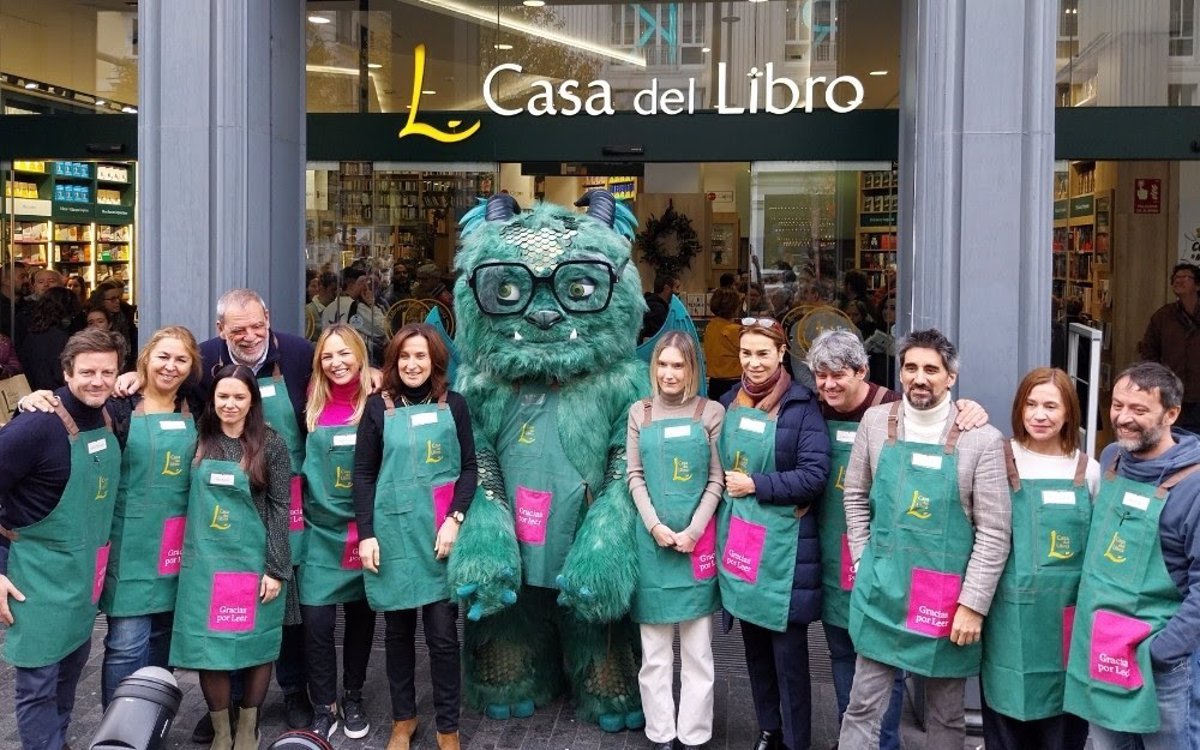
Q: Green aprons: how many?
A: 13